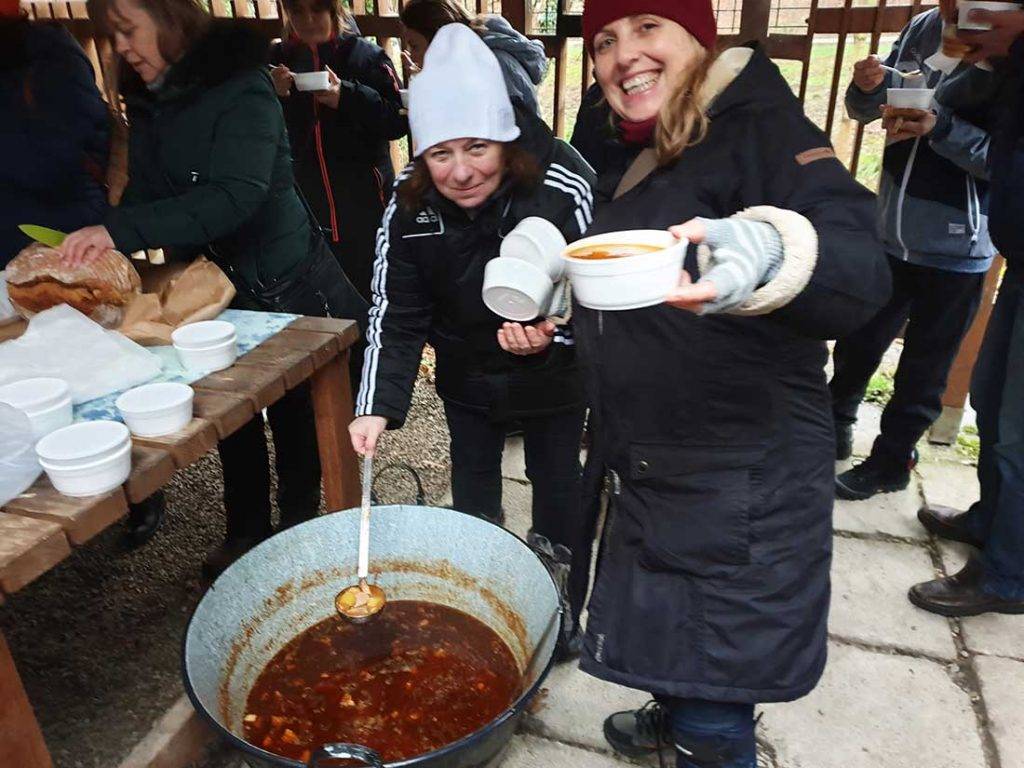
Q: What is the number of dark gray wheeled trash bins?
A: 0